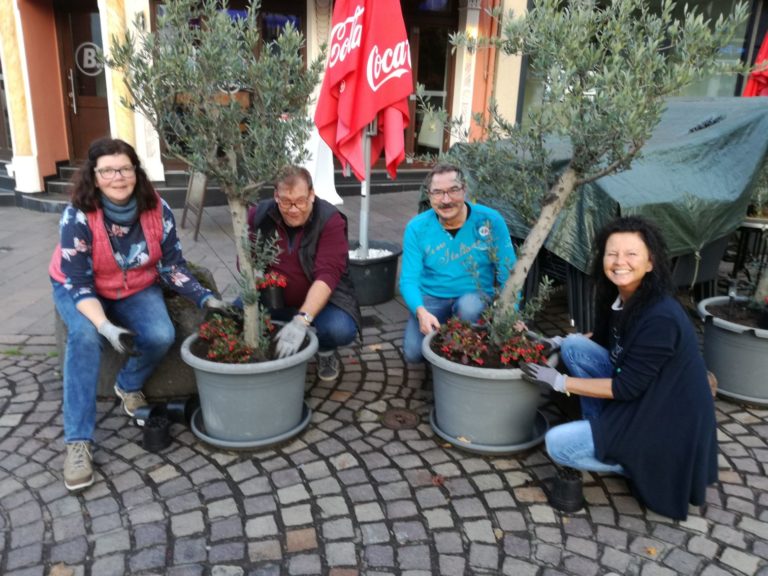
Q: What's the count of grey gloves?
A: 5